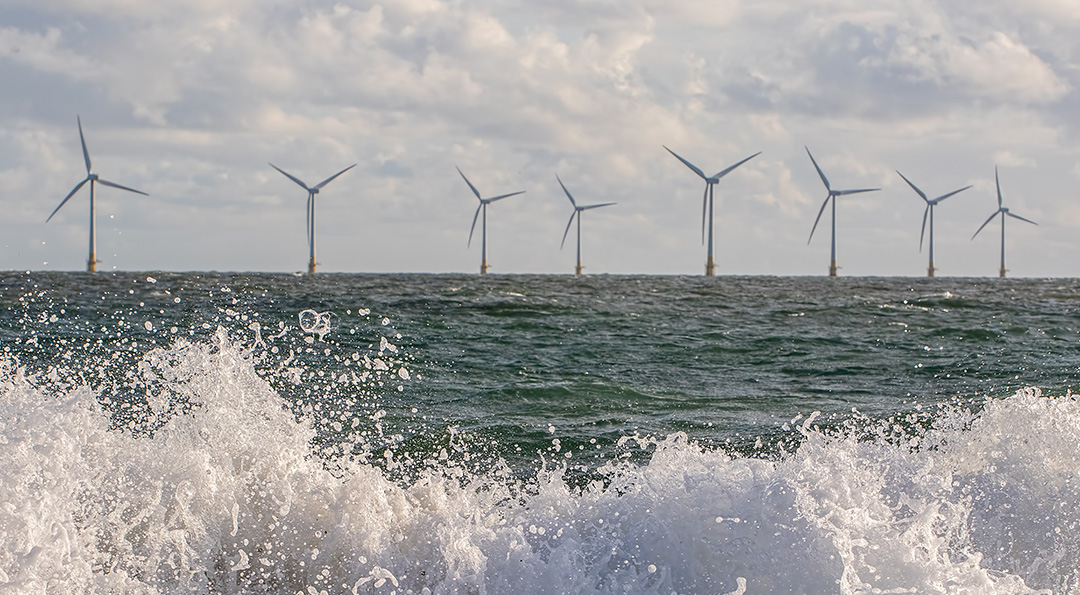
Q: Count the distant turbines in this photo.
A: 8